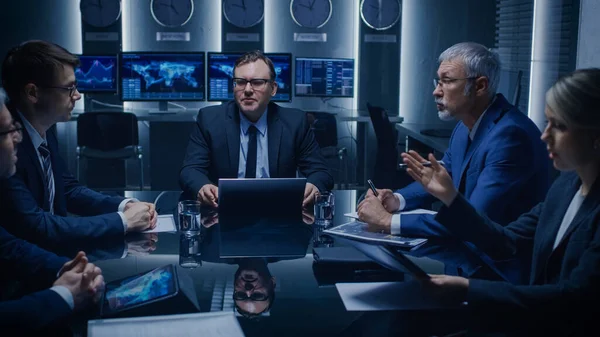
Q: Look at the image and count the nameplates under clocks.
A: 5